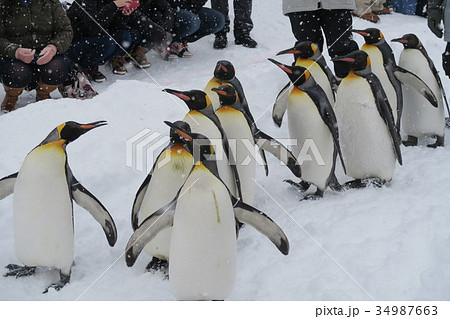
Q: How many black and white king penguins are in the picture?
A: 11